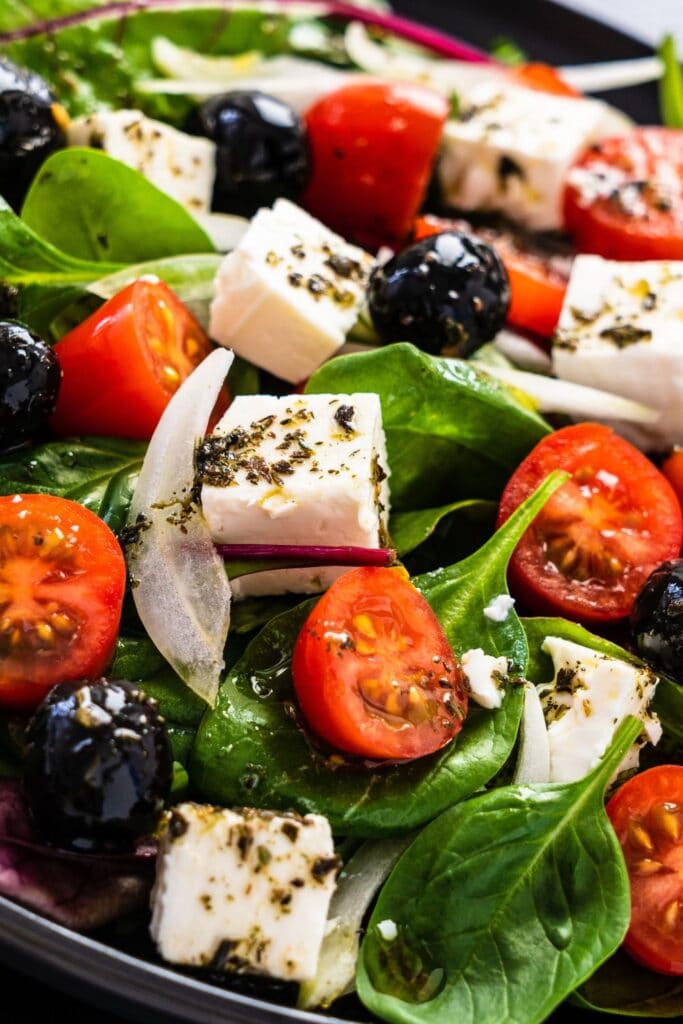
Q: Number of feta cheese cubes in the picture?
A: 7